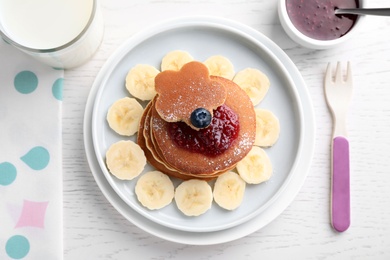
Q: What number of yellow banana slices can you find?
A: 11